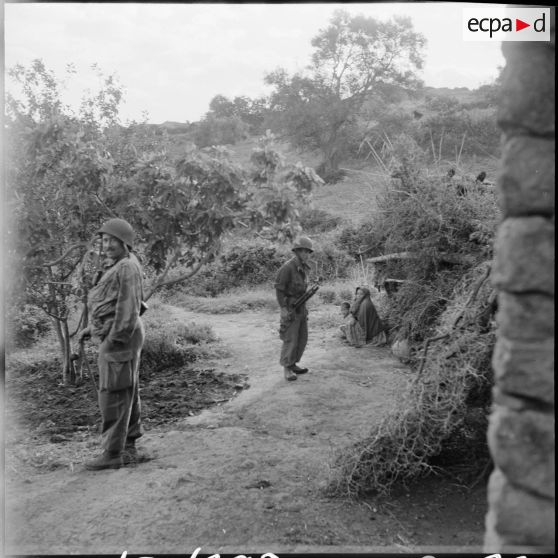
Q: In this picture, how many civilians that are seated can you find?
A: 2